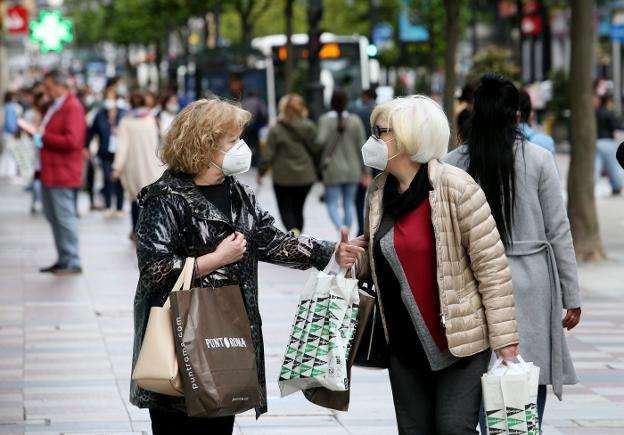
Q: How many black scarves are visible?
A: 1